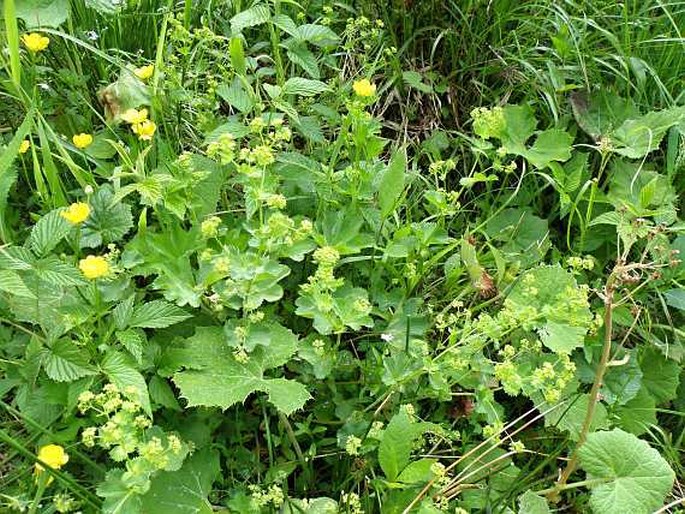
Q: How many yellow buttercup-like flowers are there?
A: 10